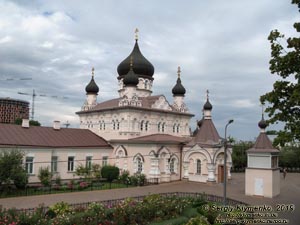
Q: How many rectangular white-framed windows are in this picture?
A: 5